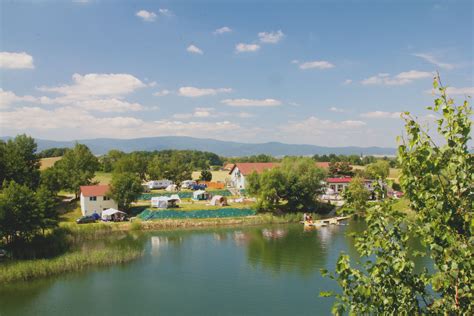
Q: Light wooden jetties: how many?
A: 1